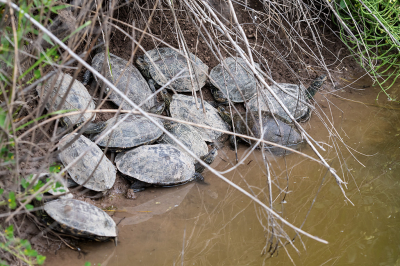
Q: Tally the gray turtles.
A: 13